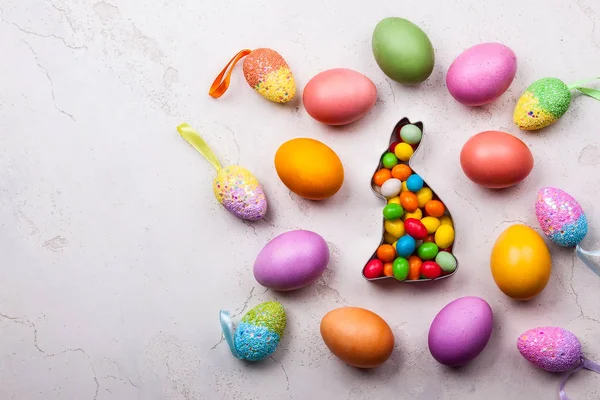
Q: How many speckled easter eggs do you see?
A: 6